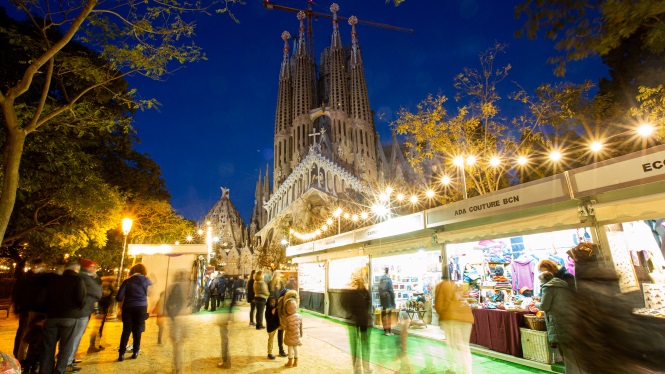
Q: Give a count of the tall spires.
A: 4